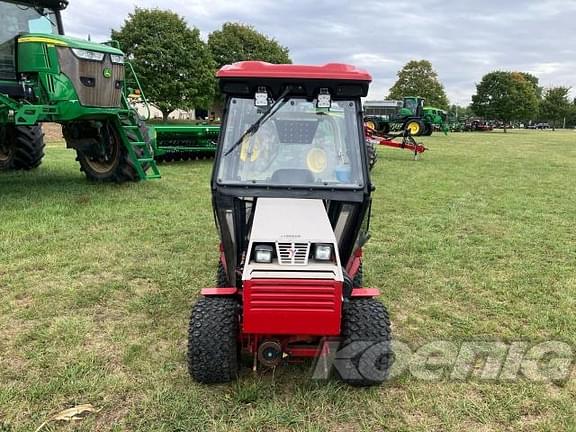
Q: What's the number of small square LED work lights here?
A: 2